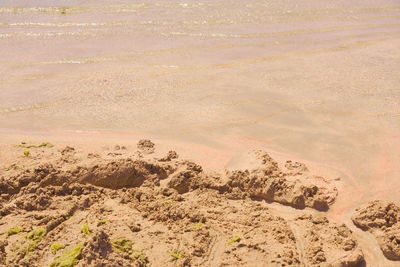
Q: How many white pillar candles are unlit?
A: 0